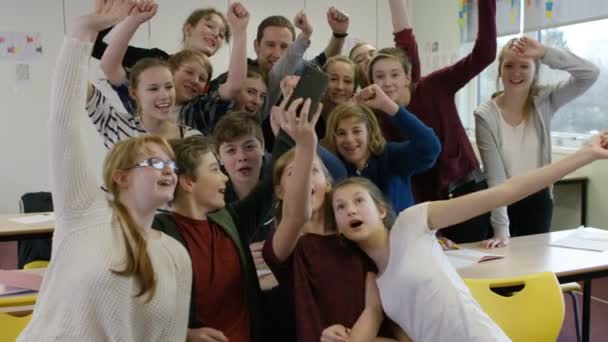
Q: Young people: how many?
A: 14